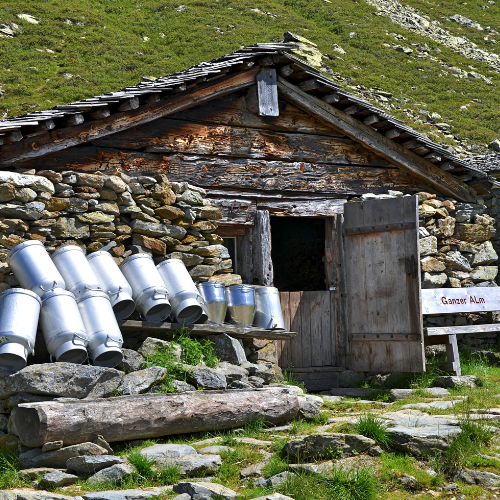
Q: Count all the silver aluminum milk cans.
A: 8